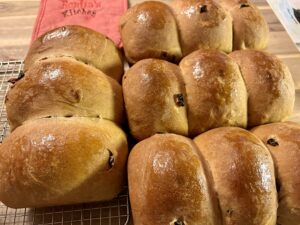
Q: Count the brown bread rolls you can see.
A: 12